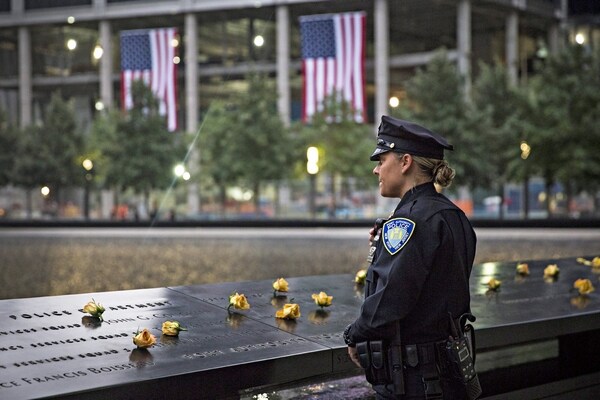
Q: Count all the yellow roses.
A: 13